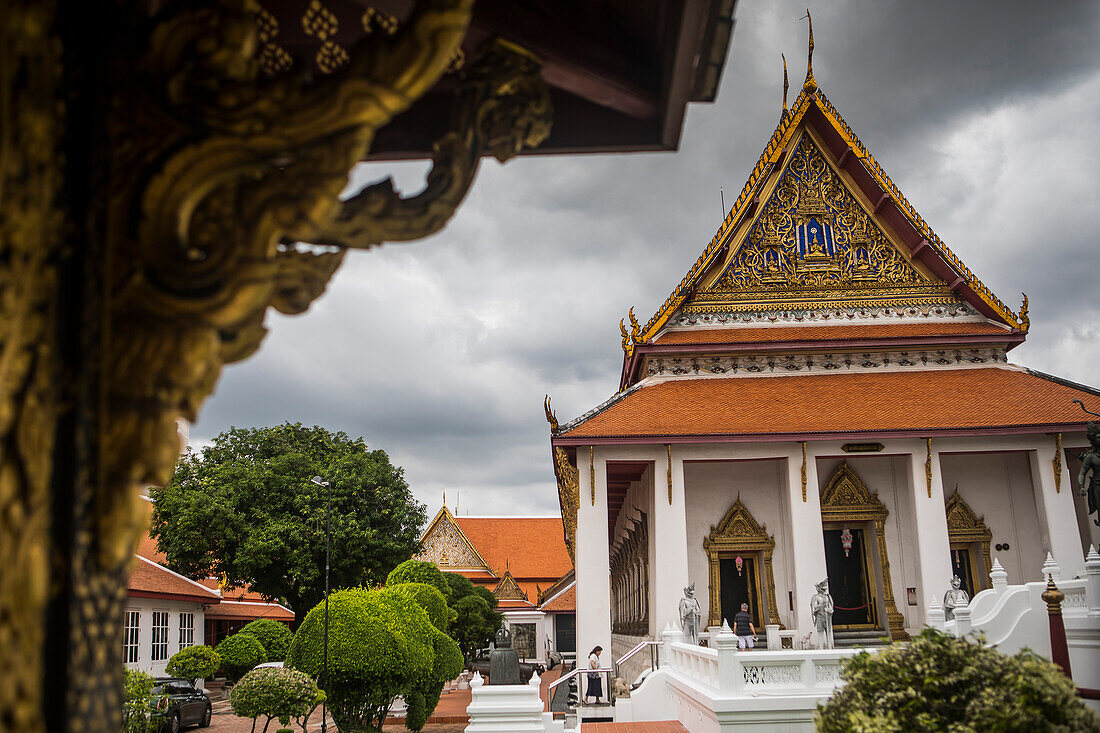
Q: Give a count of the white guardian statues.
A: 3